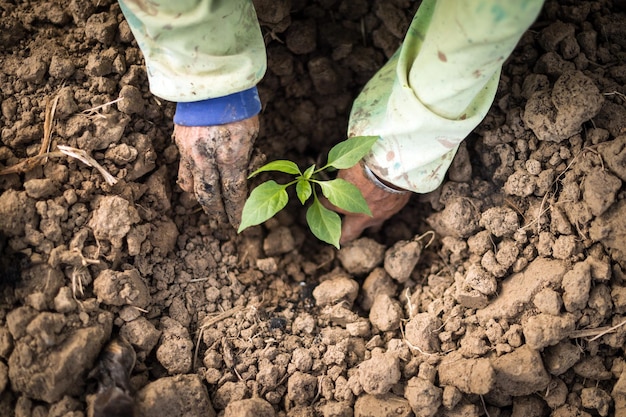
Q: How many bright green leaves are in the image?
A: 7